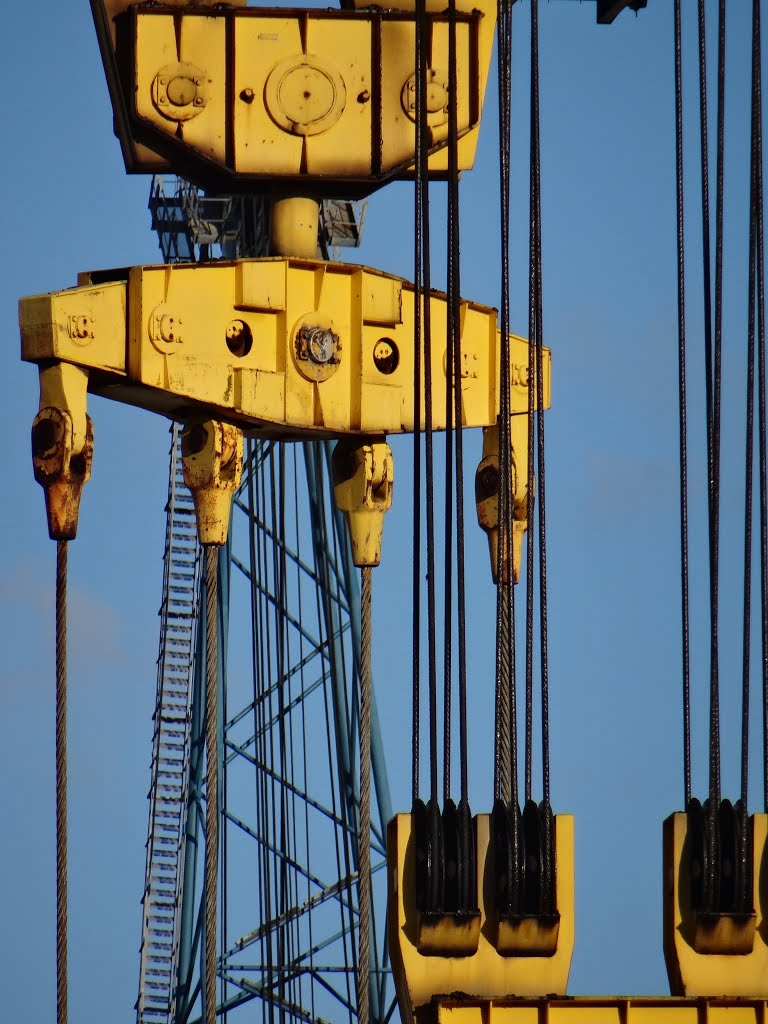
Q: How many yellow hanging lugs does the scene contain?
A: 4